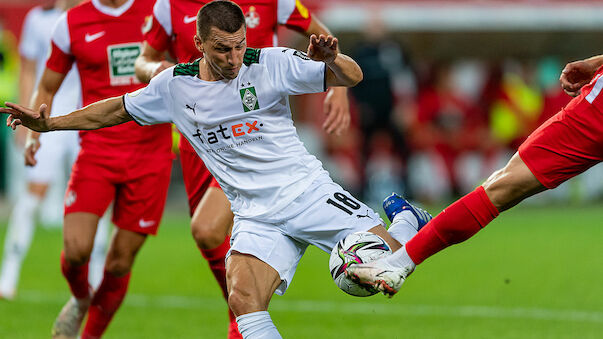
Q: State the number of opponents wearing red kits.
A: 3